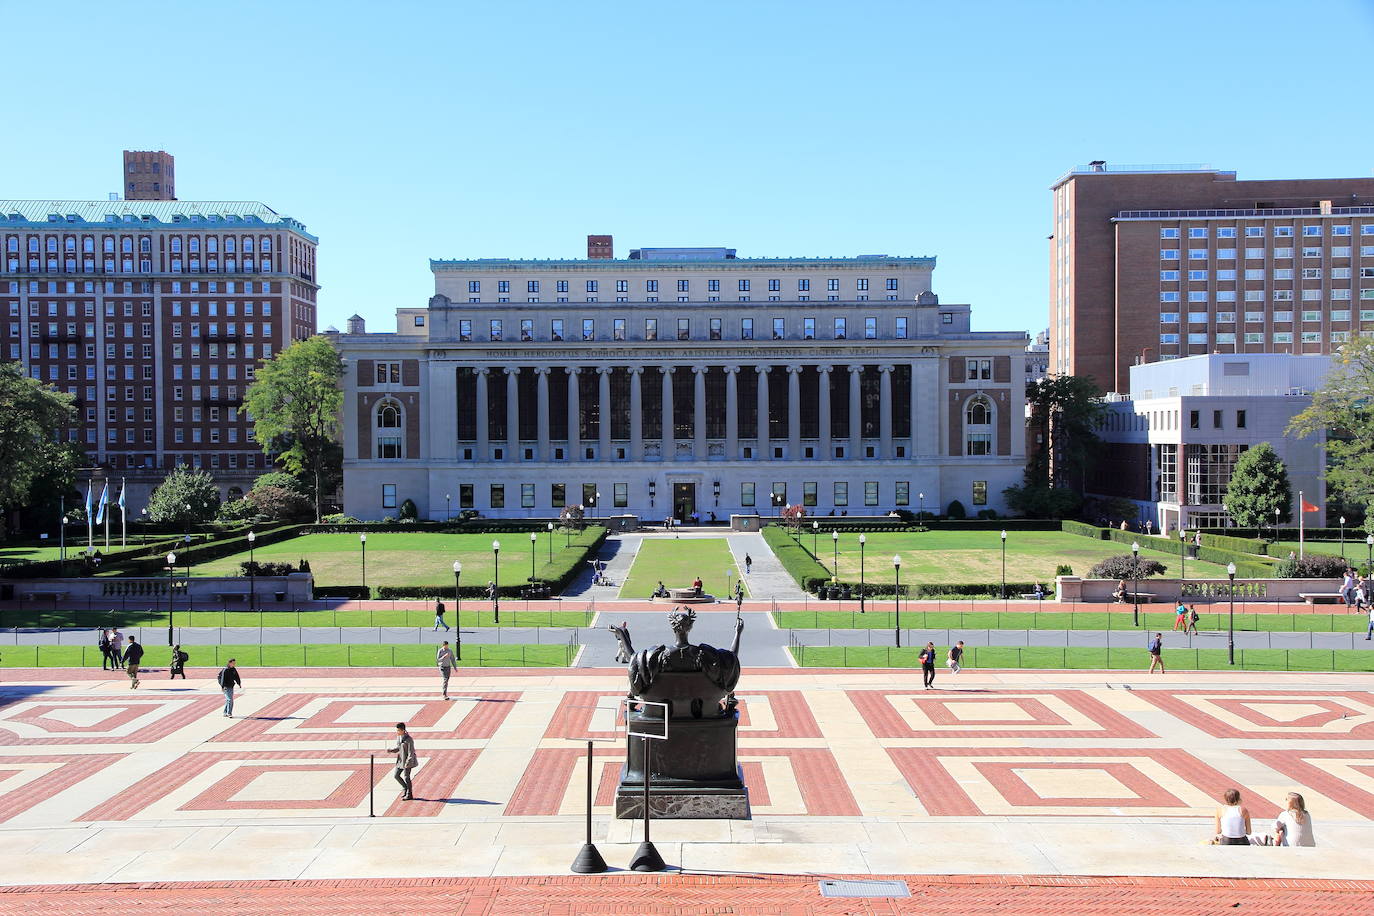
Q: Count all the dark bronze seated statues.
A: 1